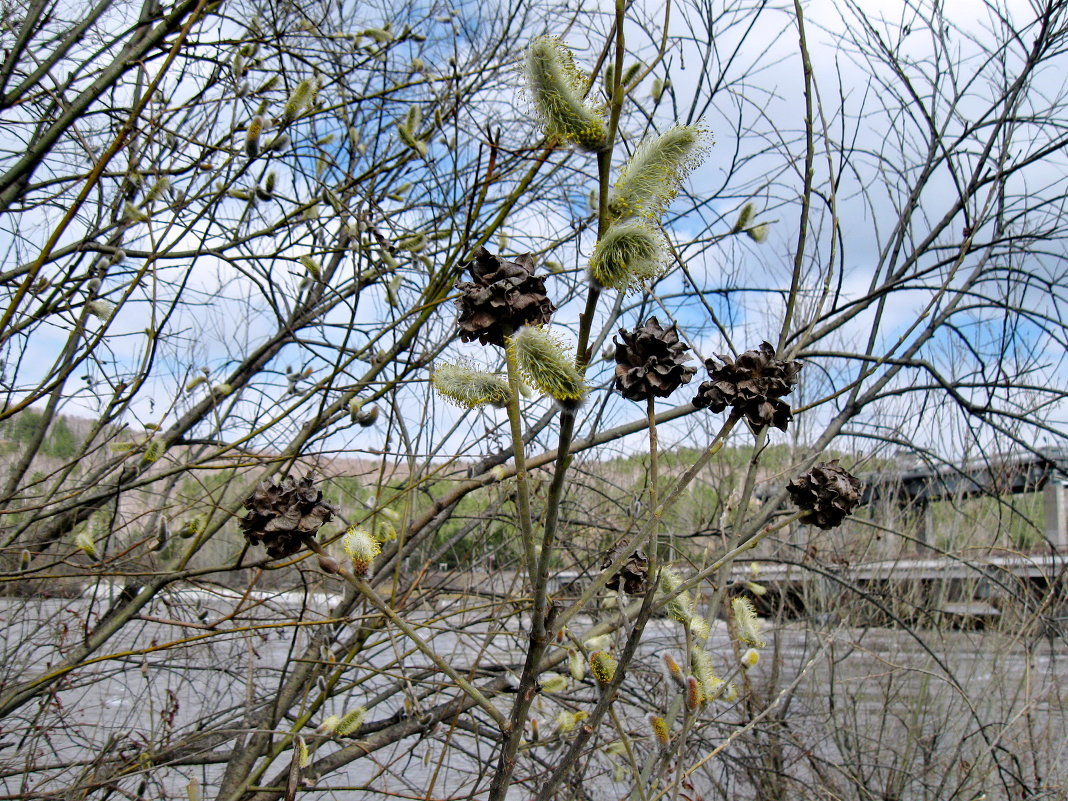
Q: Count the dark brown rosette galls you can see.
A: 6